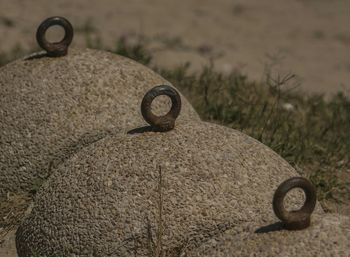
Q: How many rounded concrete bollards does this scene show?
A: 3